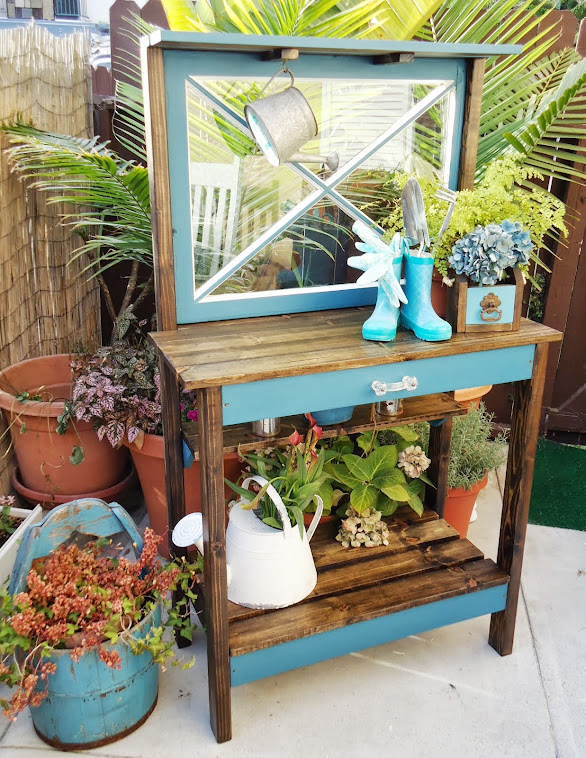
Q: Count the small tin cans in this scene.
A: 2